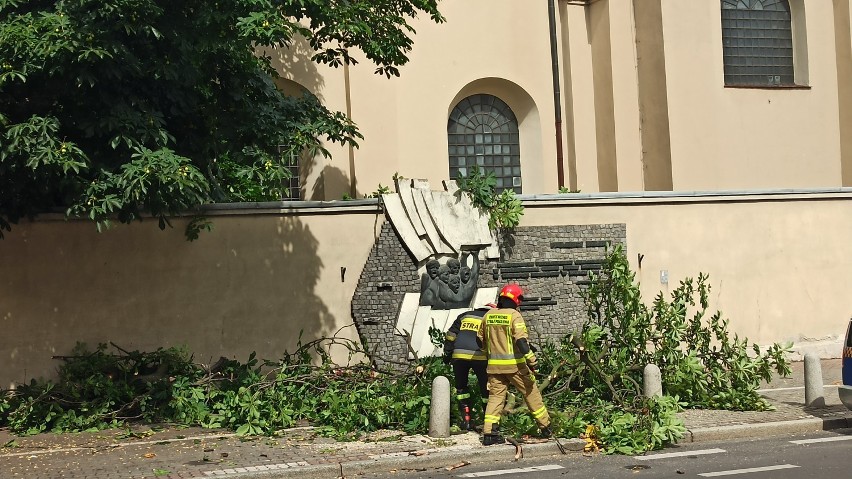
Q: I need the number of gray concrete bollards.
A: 3